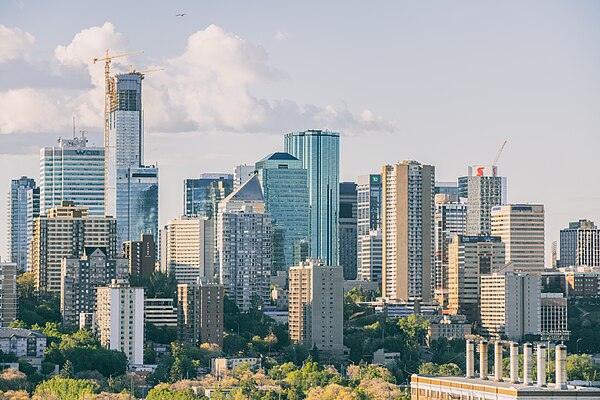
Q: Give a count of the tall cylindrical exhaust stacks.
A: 7